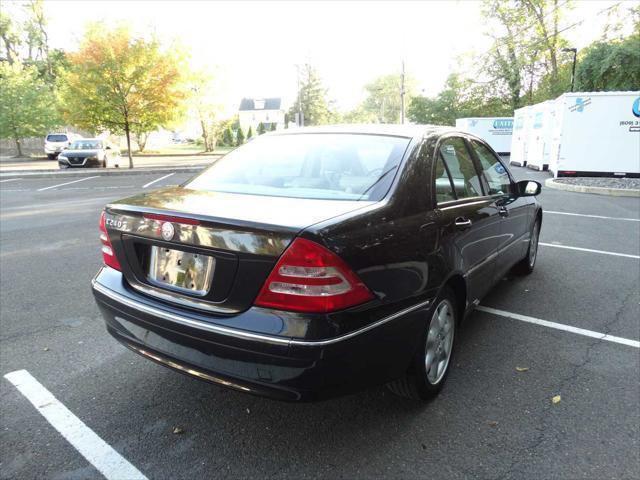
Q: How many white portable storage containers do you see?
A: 4